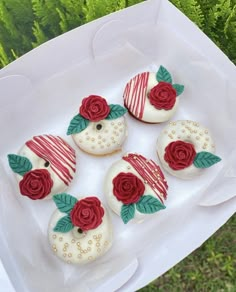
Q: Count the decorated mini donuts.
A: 6